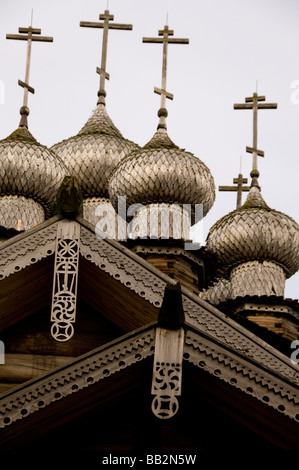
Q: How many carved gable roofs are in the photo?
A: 2